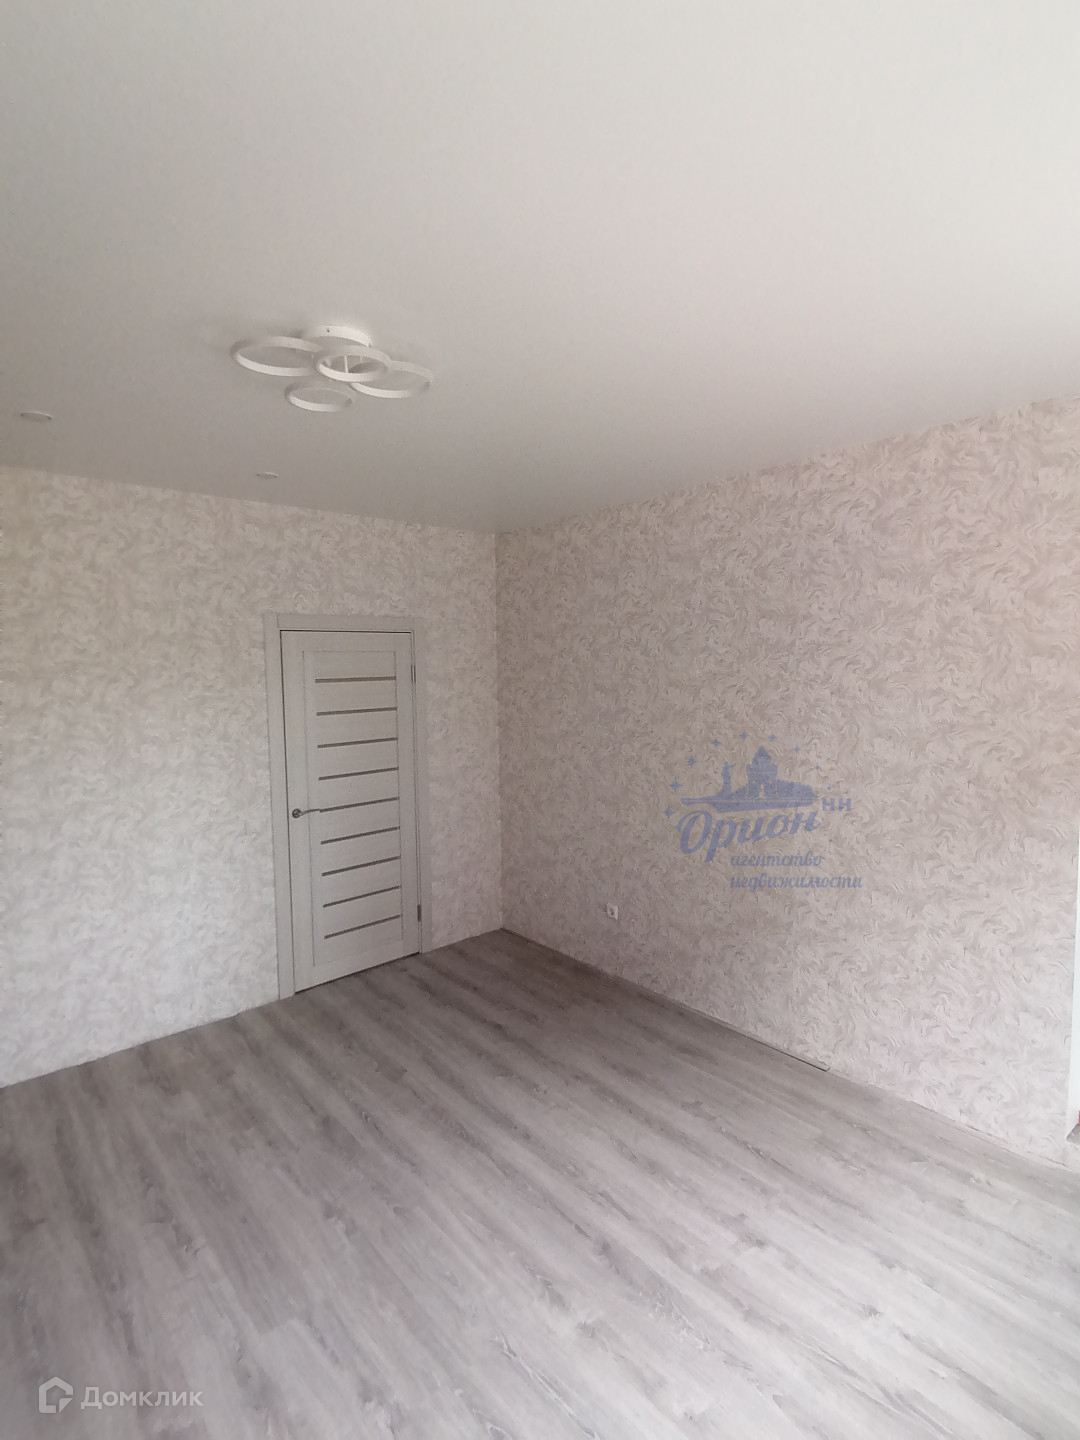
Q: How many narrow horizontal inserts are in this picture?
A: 9